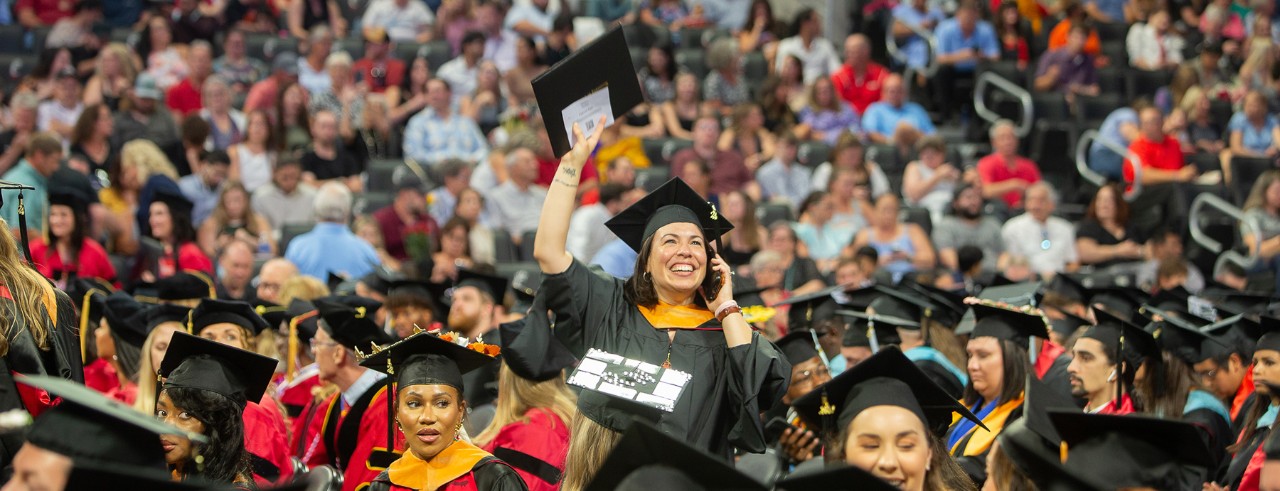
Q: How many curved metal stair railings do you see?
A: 4